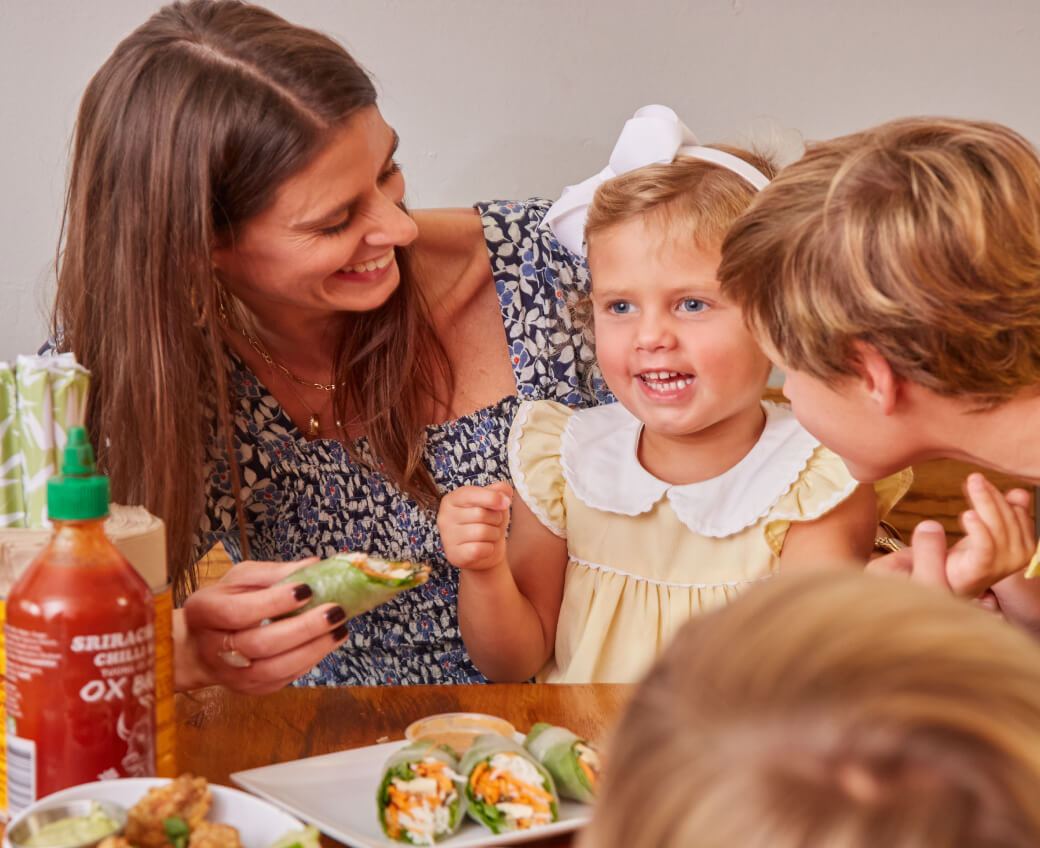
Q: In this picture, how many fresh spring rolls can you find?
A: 4